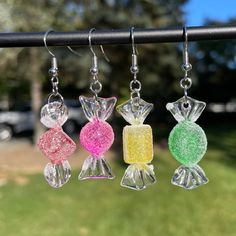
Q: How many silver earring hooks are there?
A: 4